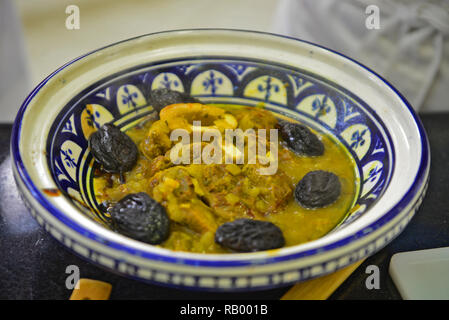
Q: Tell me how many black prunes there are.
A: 6